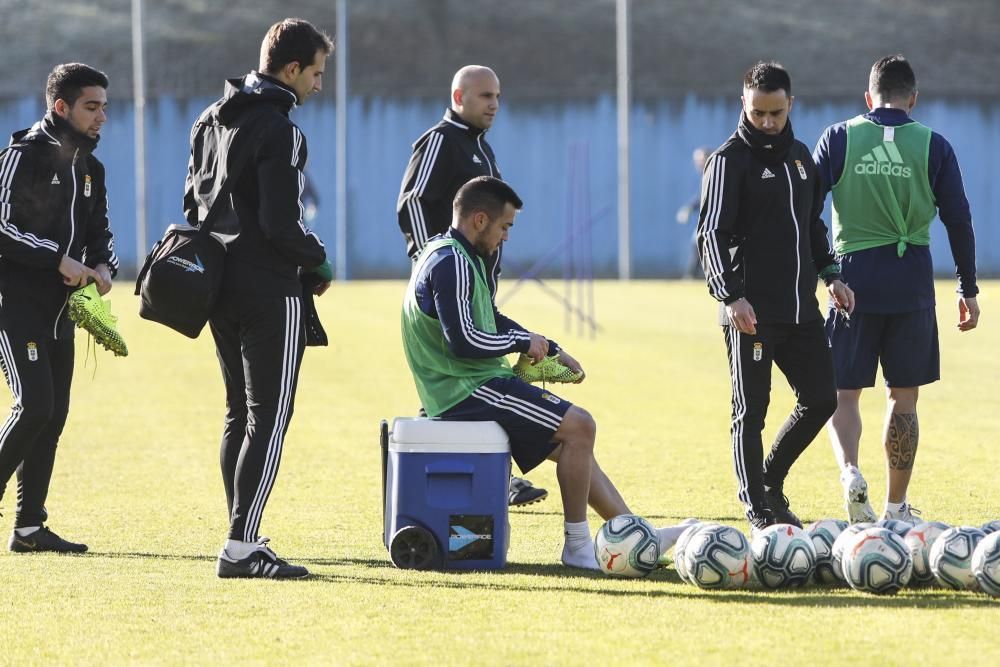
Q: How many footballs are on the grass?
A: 12